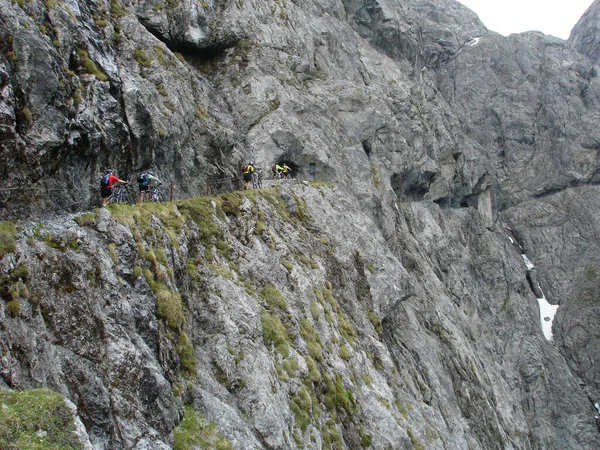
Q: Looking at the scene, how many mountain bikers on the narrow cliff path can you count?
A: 5